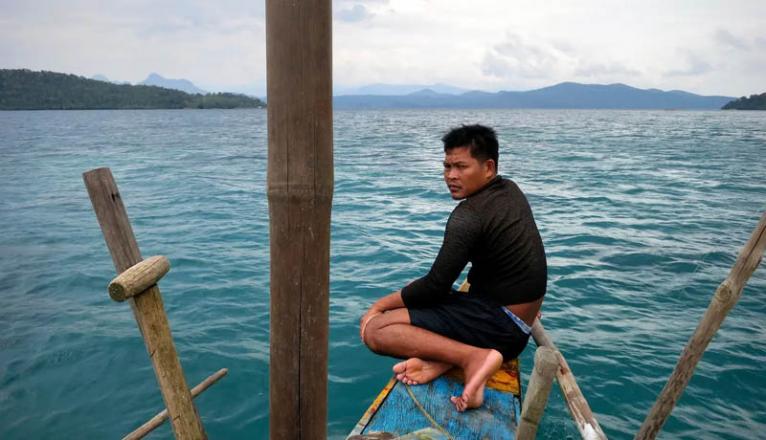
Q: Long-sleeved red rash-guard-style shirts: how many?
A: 0